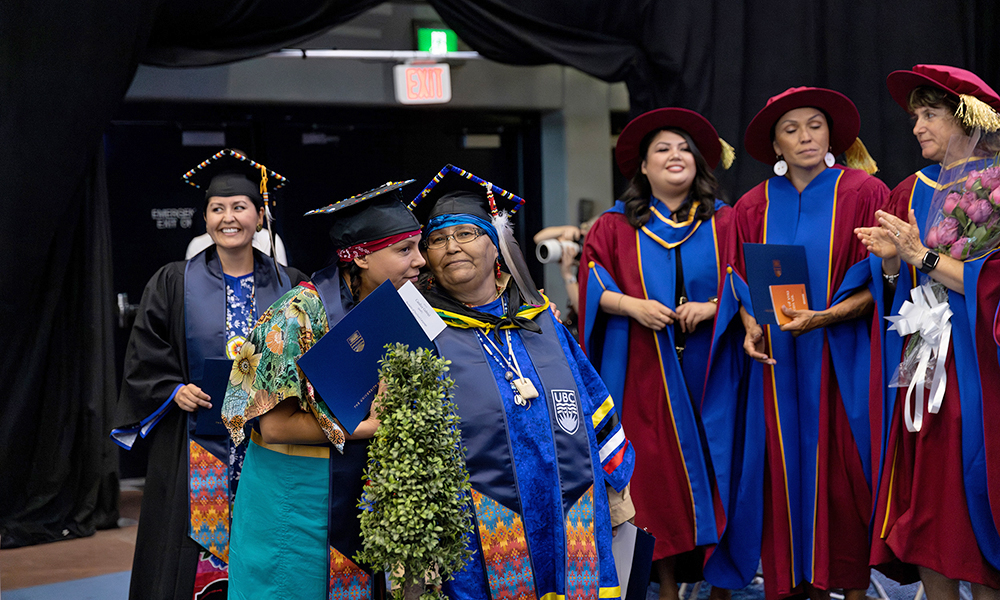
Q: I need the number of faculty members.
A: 3